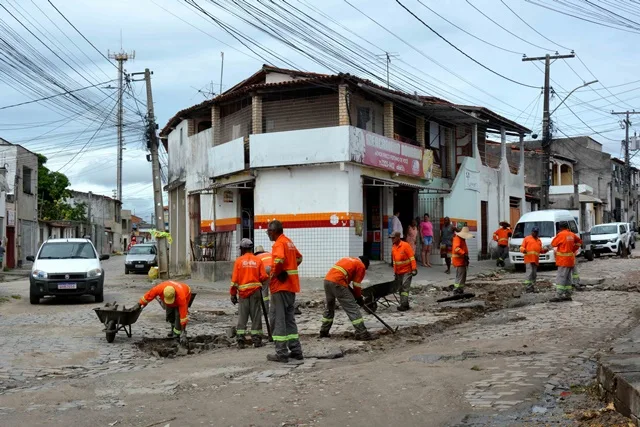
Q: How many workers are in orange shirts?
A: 10